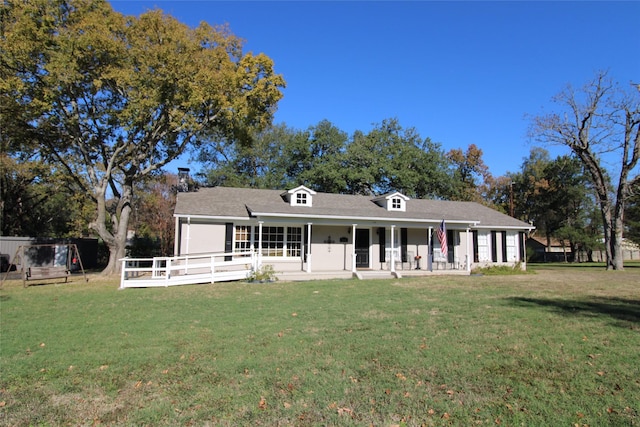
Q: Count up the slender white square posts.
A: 6